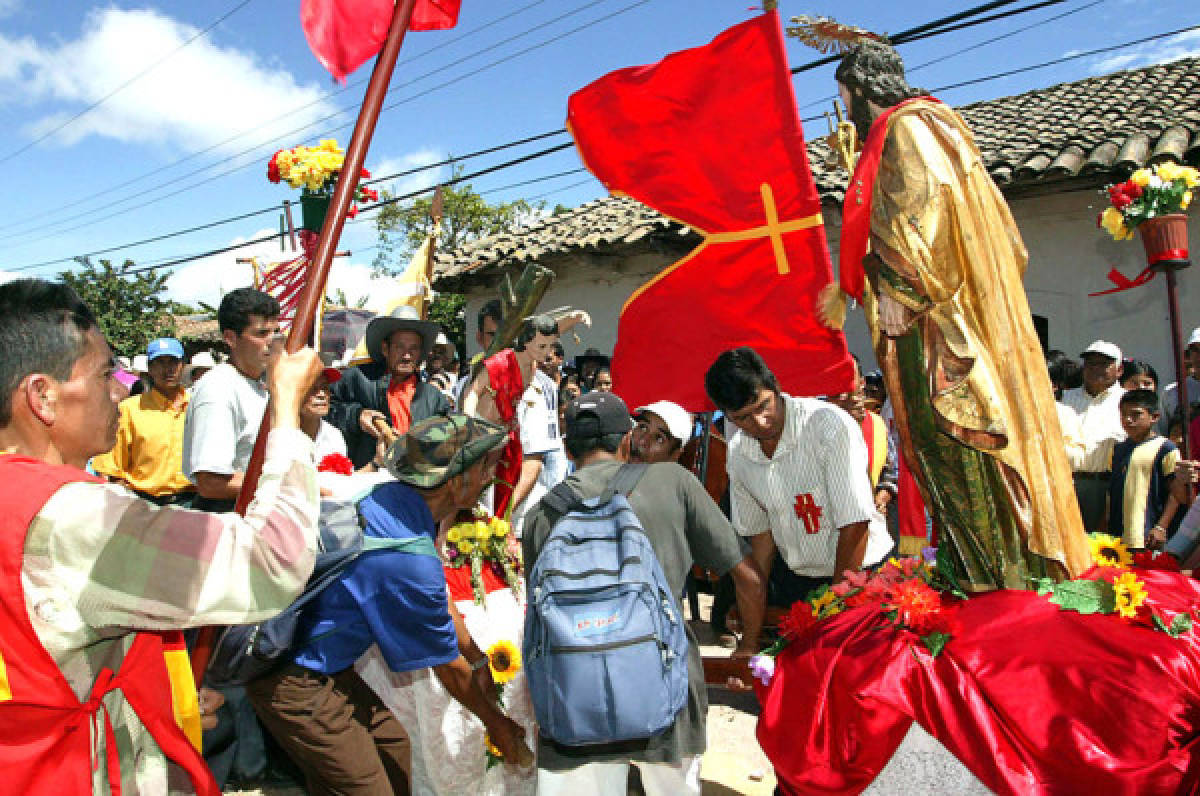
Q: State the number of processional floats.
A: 2